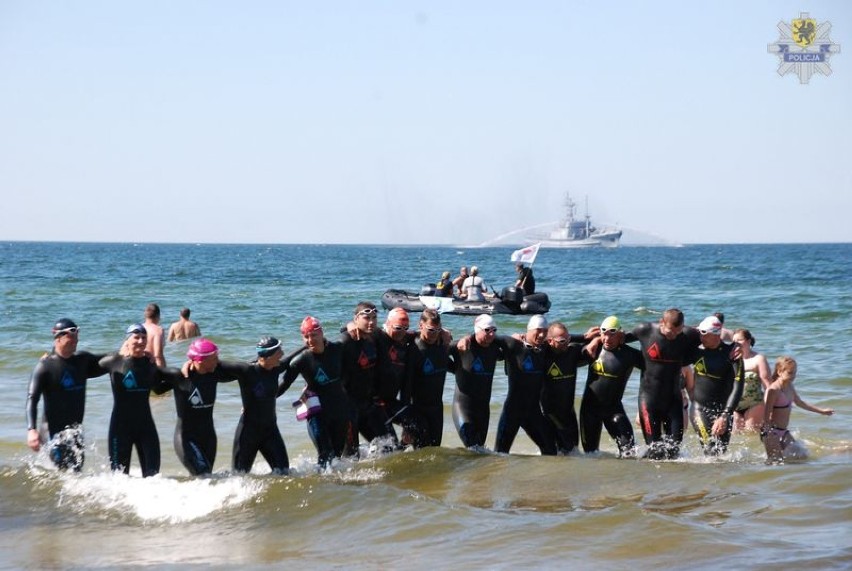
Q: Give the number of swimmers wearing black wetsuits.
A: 14